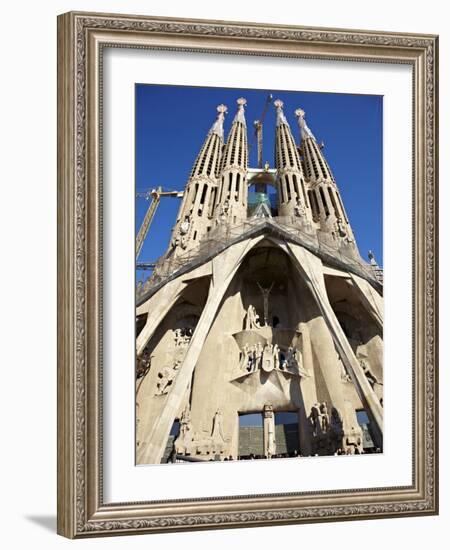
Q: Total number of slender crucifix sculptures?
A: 1